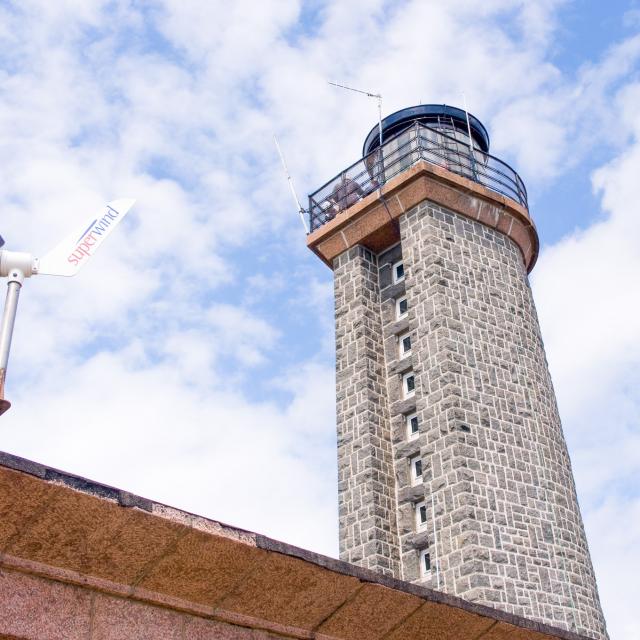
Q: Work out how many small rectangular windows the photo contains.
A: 8